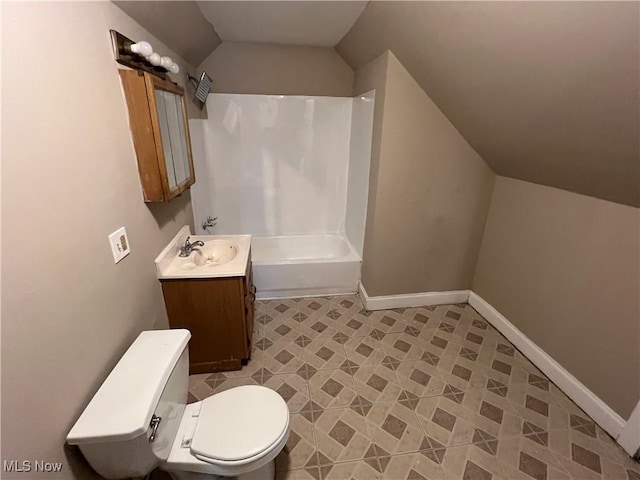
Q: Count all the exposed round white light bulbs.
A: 4